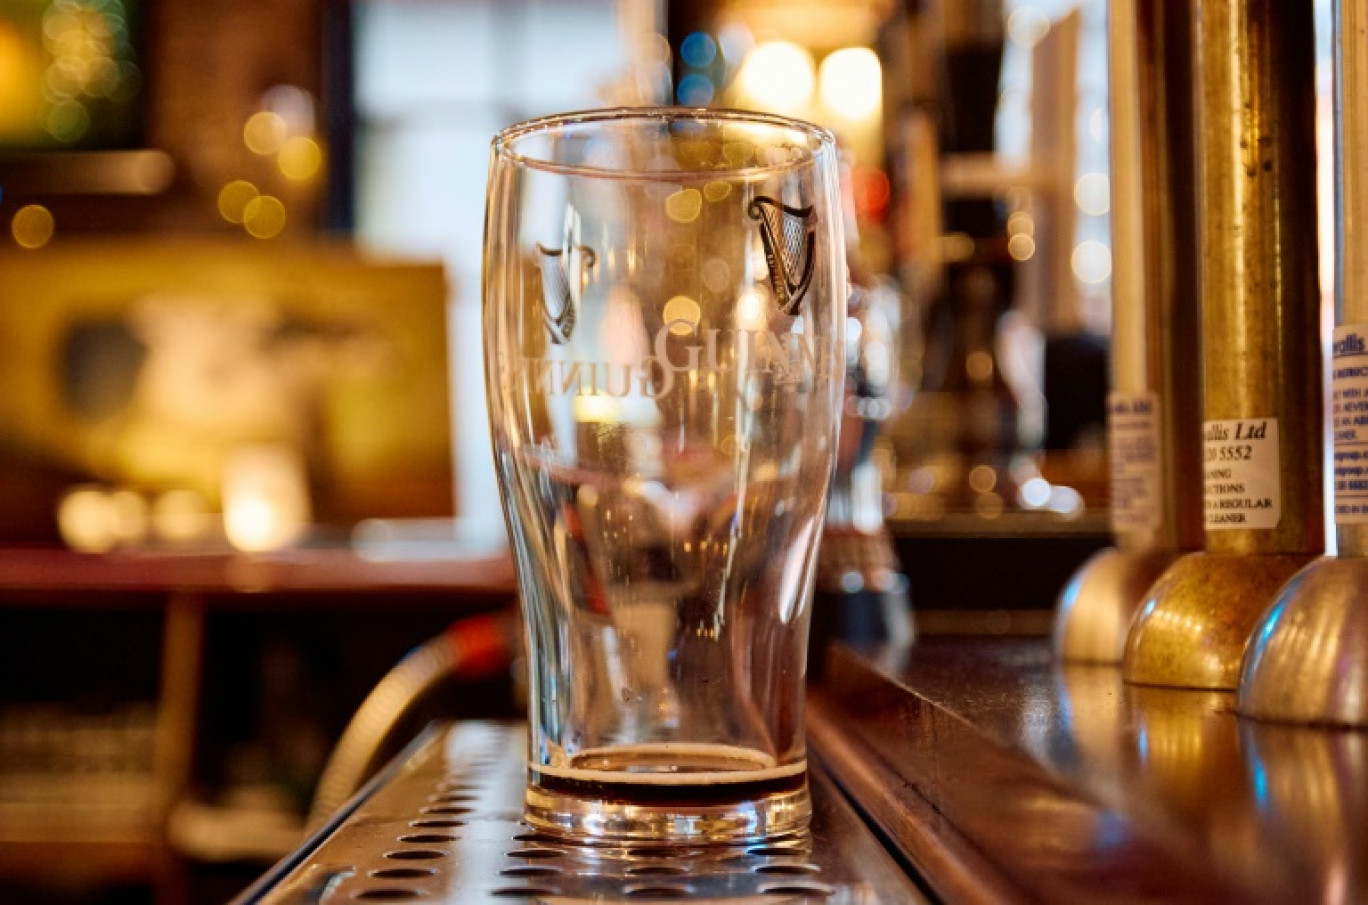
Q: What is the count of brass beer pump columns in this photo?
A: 3